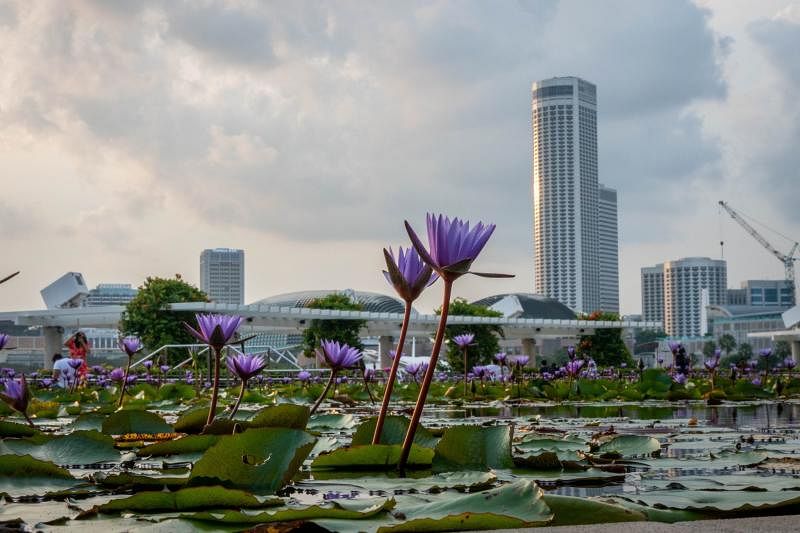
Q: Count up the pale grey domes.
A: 2